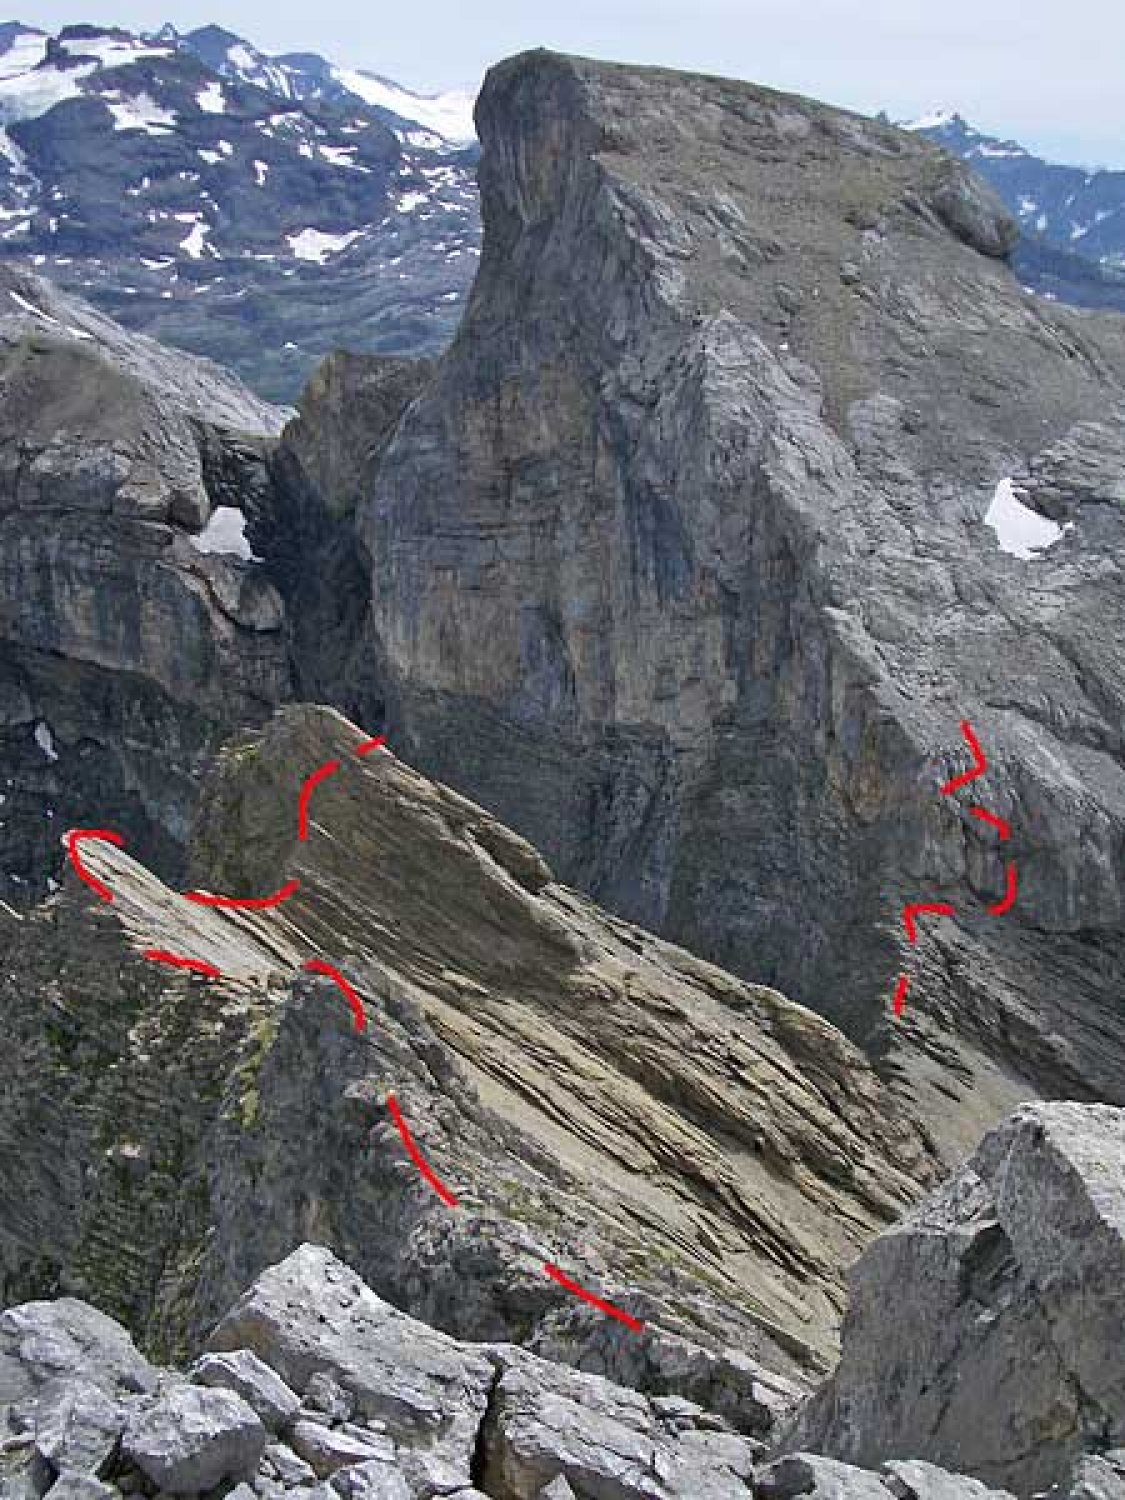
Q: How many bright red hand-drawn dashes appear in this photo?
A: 13